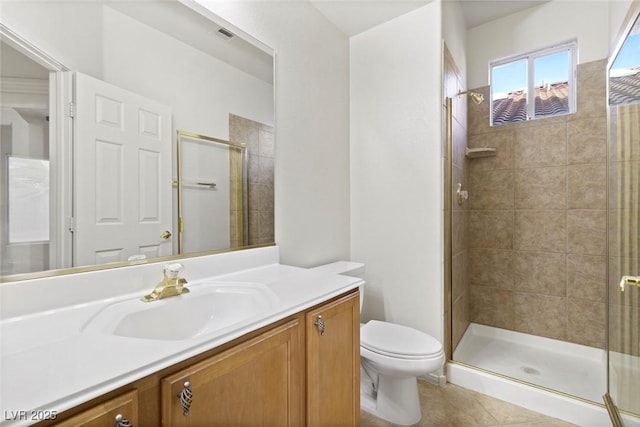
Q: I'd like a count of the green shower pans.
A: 0